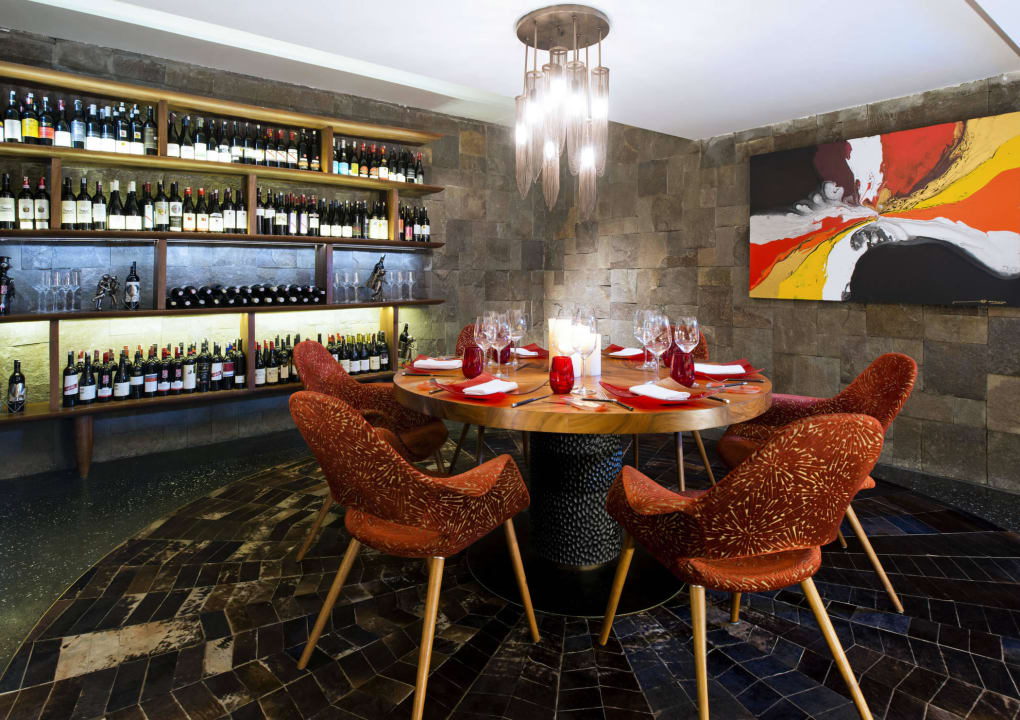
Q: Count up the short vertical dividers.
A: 10